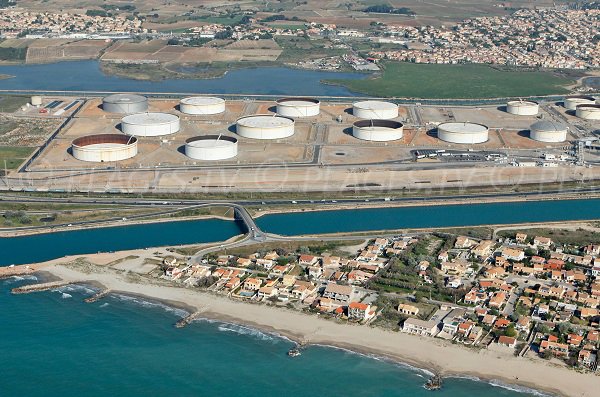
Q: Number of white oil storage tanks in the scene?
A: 13